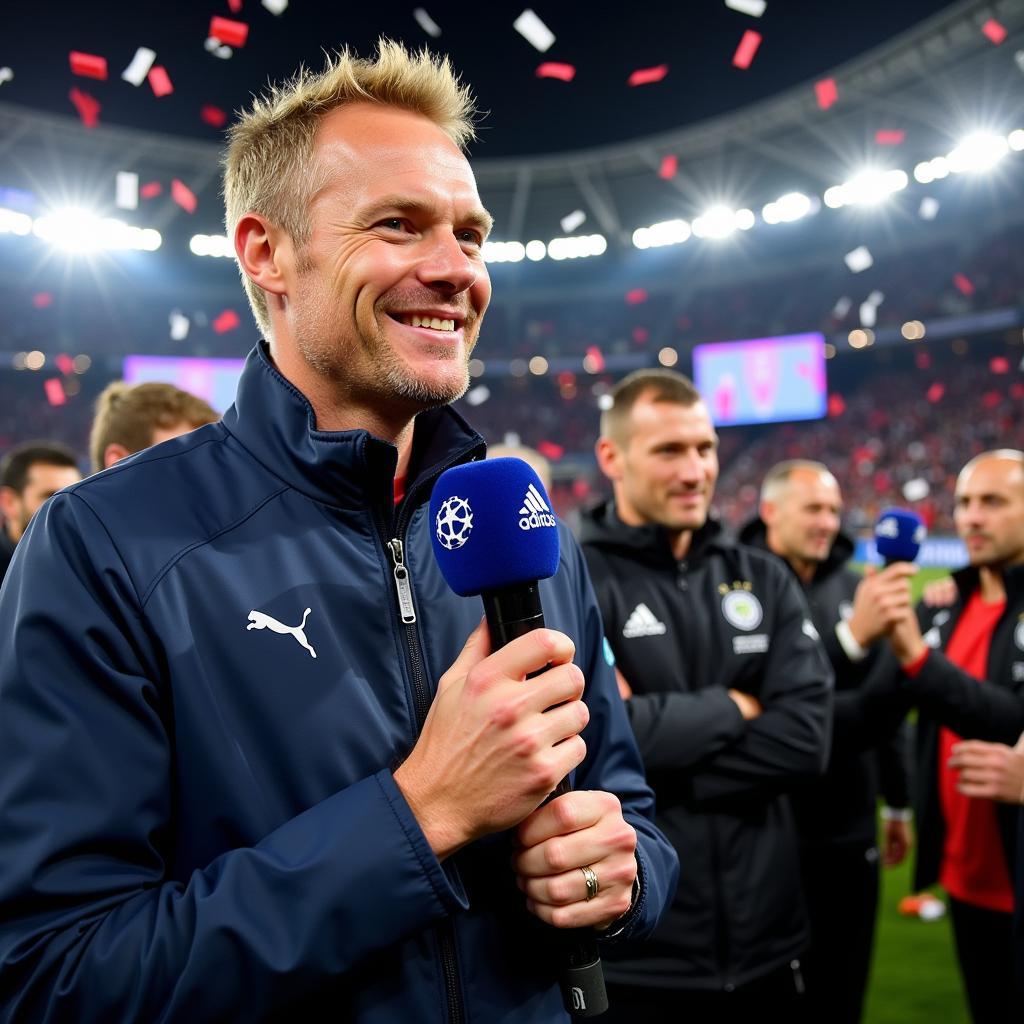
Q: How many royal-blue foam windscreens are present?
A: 2